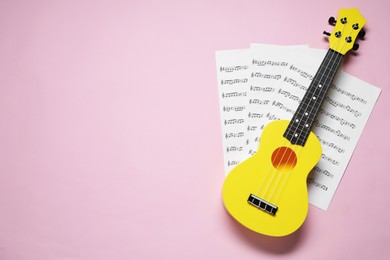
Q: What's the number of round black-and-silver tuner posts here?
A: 4